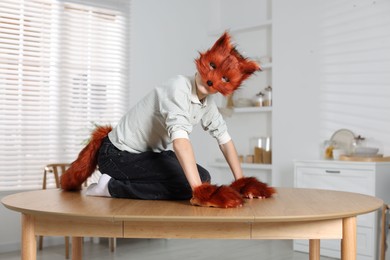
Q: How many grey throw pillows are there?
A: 0